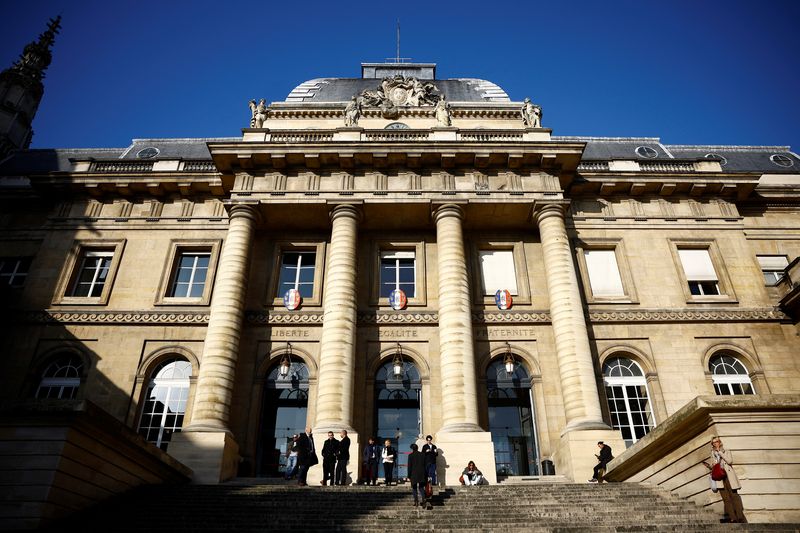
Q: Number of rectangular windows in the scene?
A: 9